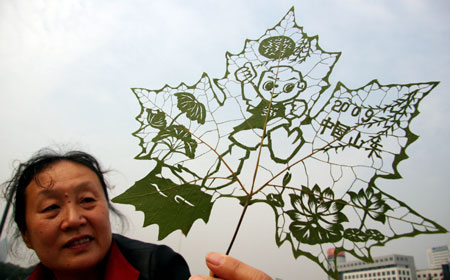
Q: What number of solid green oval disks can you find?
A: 1